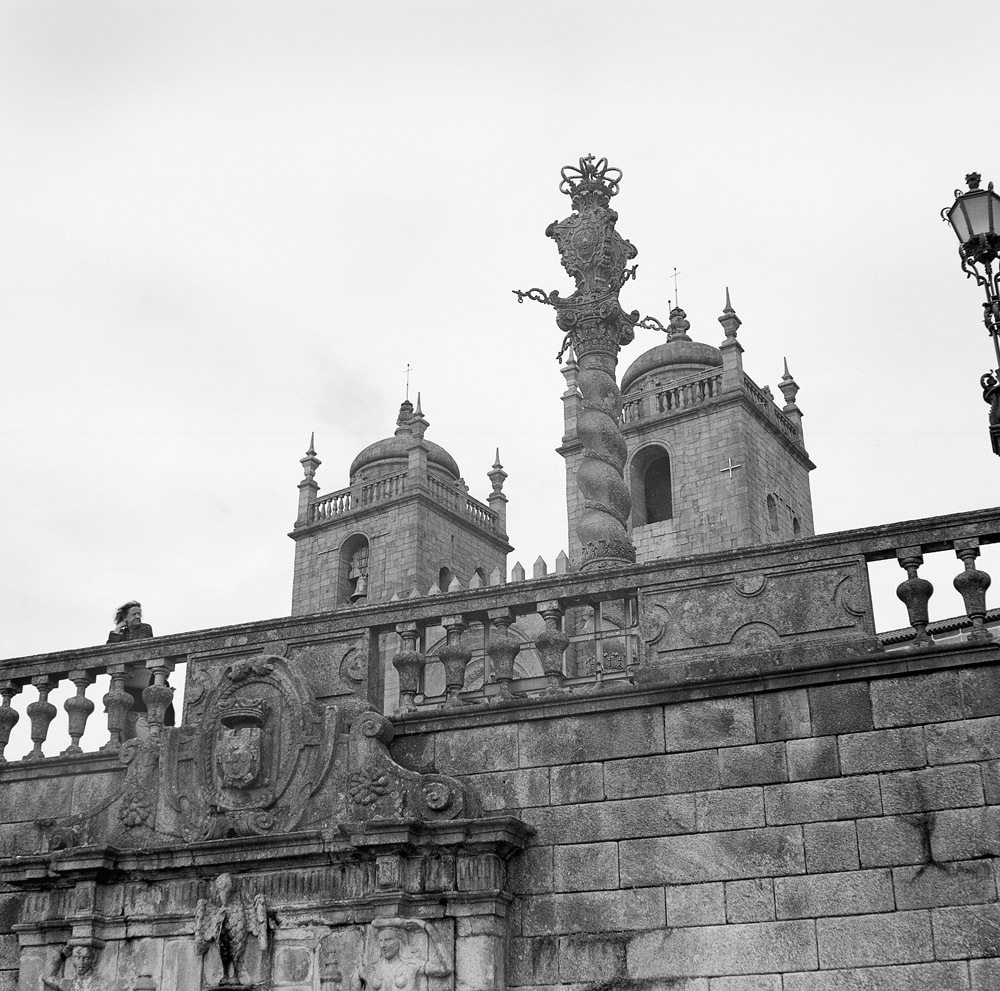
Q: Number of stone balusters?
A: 11